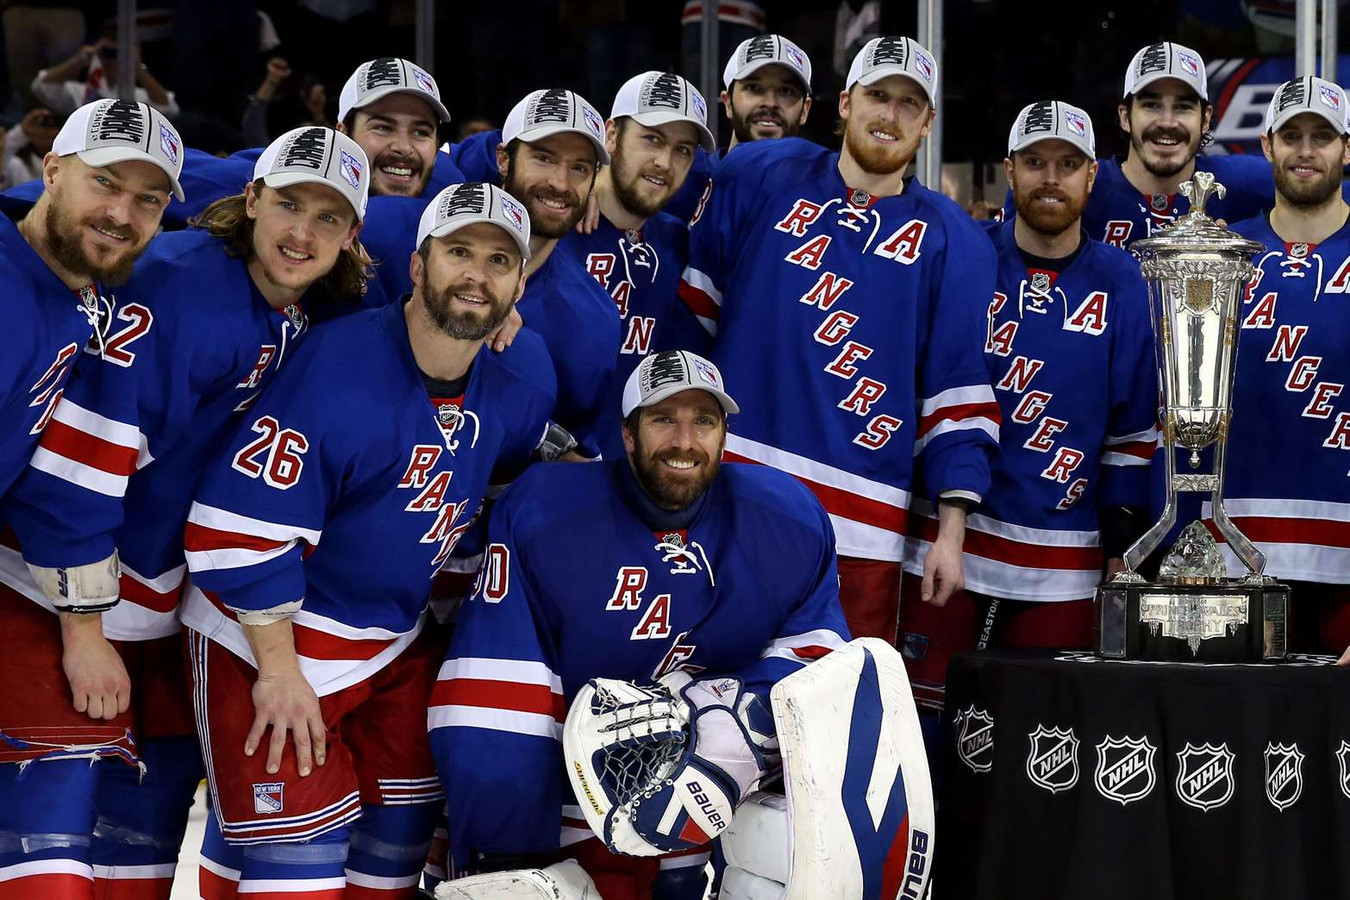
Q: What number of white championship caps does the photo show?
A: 12